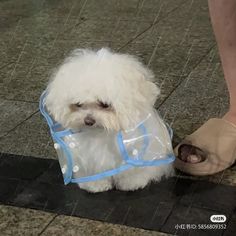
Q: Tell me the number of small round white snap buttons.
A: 5